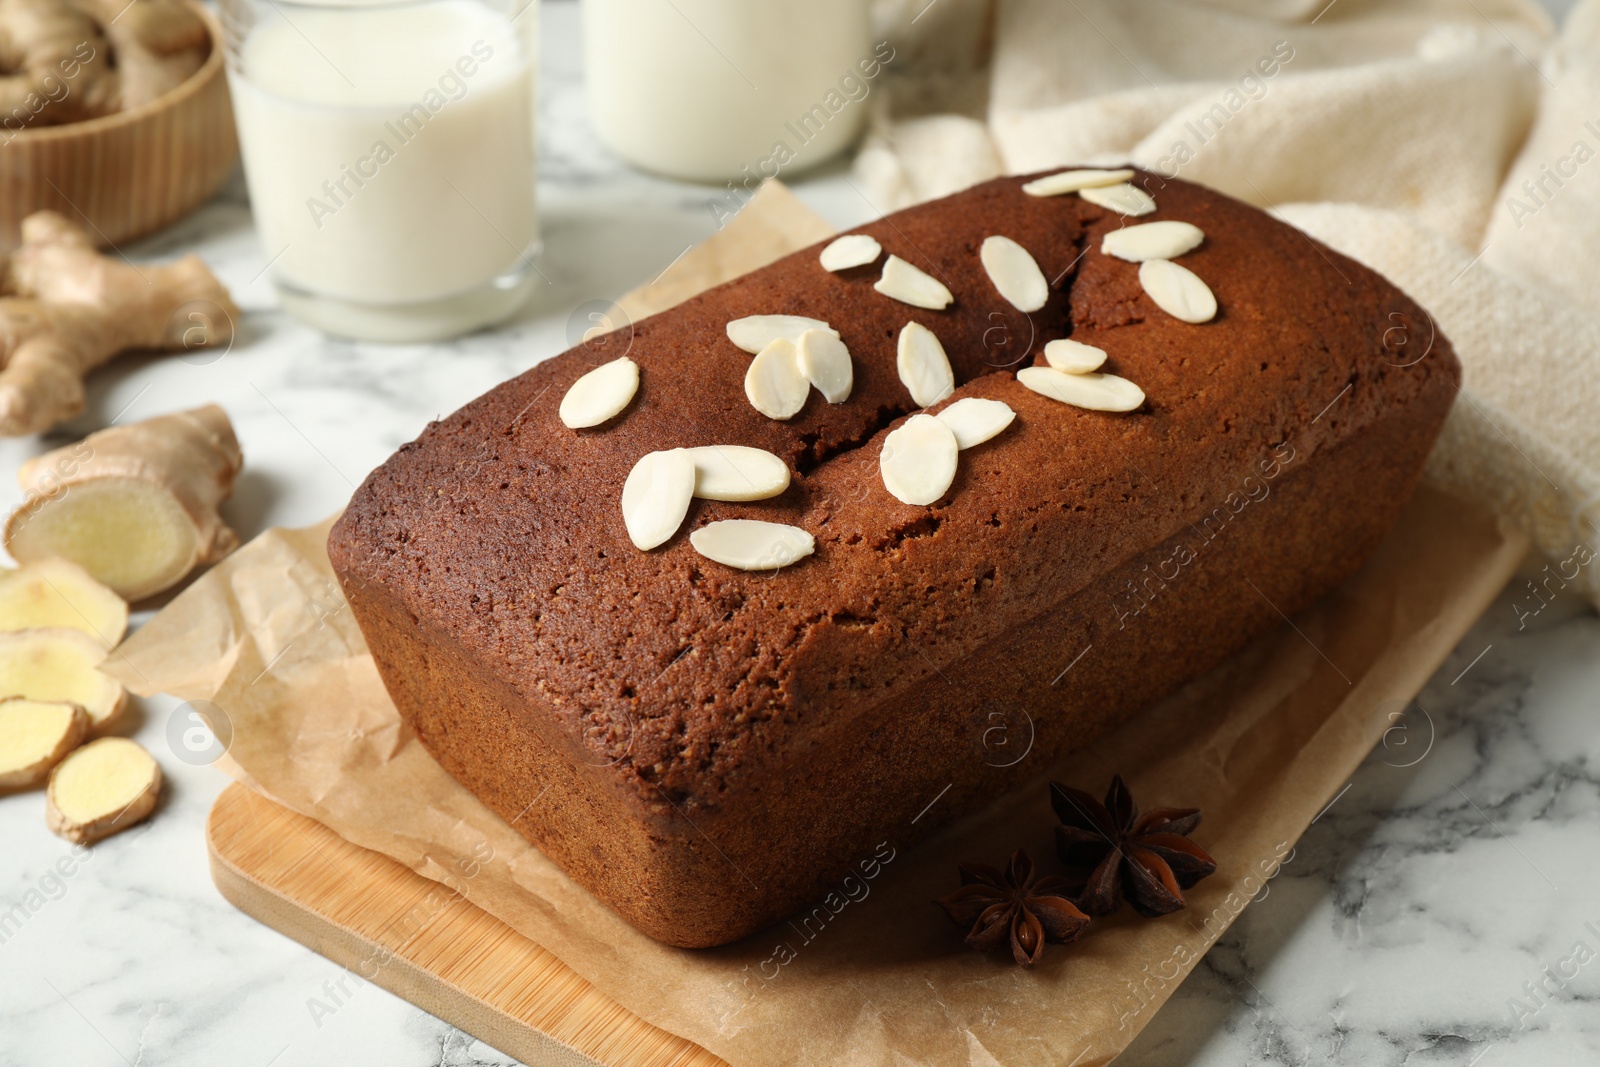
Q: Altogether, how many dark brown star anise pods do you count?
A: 2